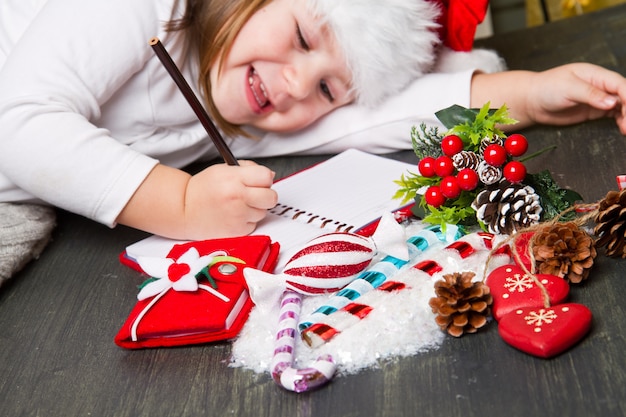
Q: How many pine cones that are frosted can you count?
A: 4